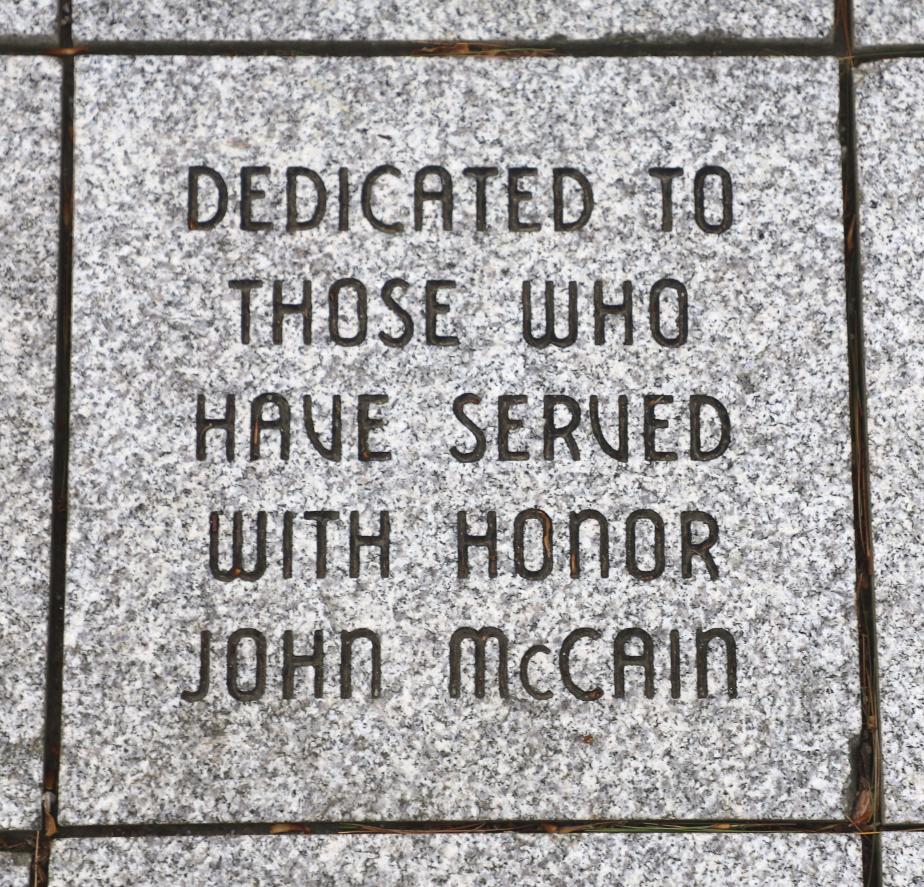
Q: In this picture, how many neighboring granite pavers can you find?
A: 8